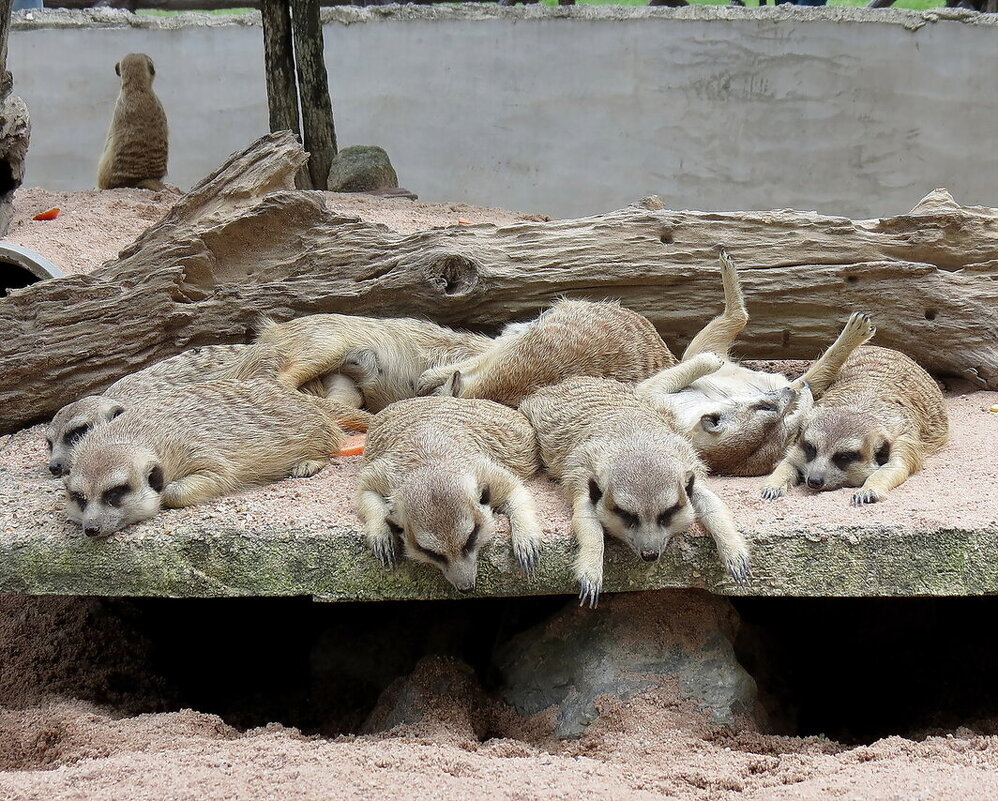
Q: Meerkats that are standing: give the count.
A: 1